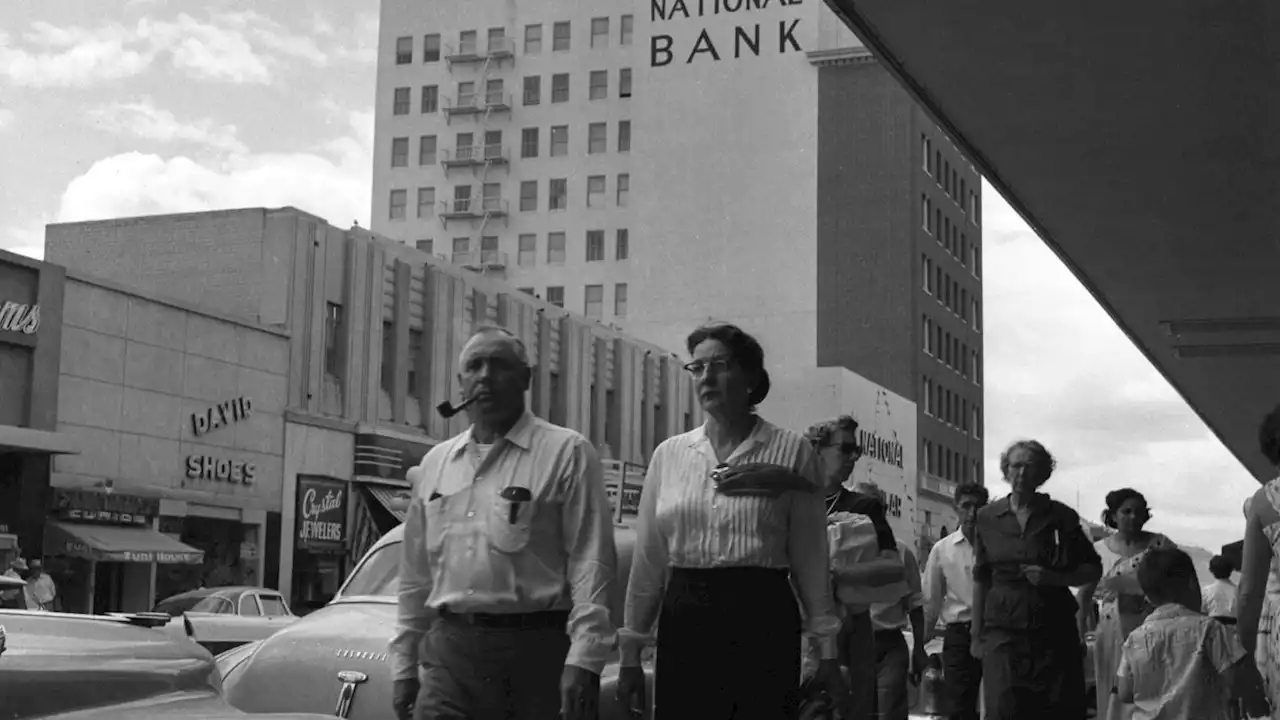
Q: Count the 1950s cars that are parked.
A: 3